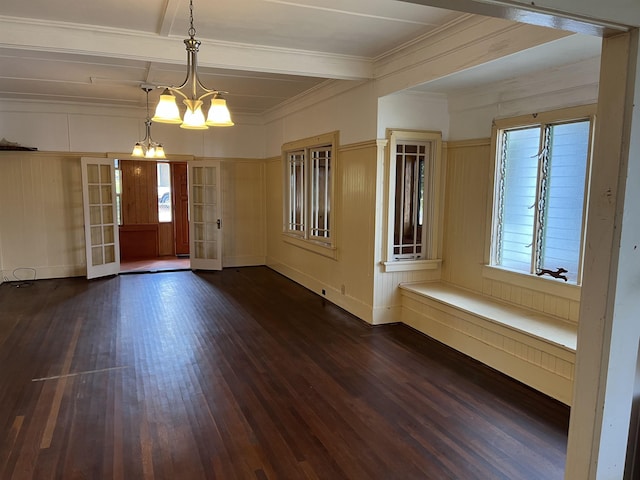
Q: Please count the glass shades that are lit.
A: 6